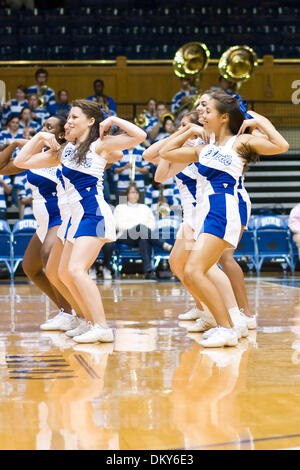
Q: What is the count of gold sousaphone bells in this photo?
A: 2